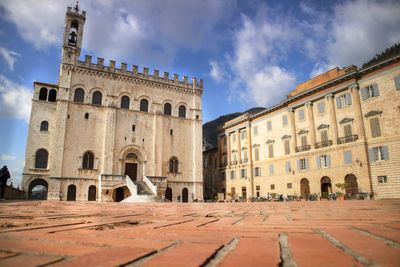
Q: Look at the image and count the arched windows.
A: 12